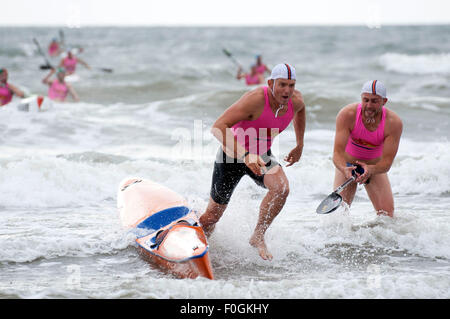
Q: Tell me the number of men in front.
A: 2